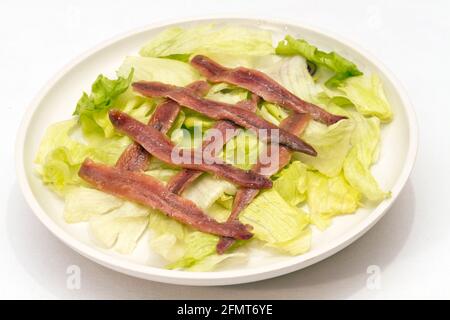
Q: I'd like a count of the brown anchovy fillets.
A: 7